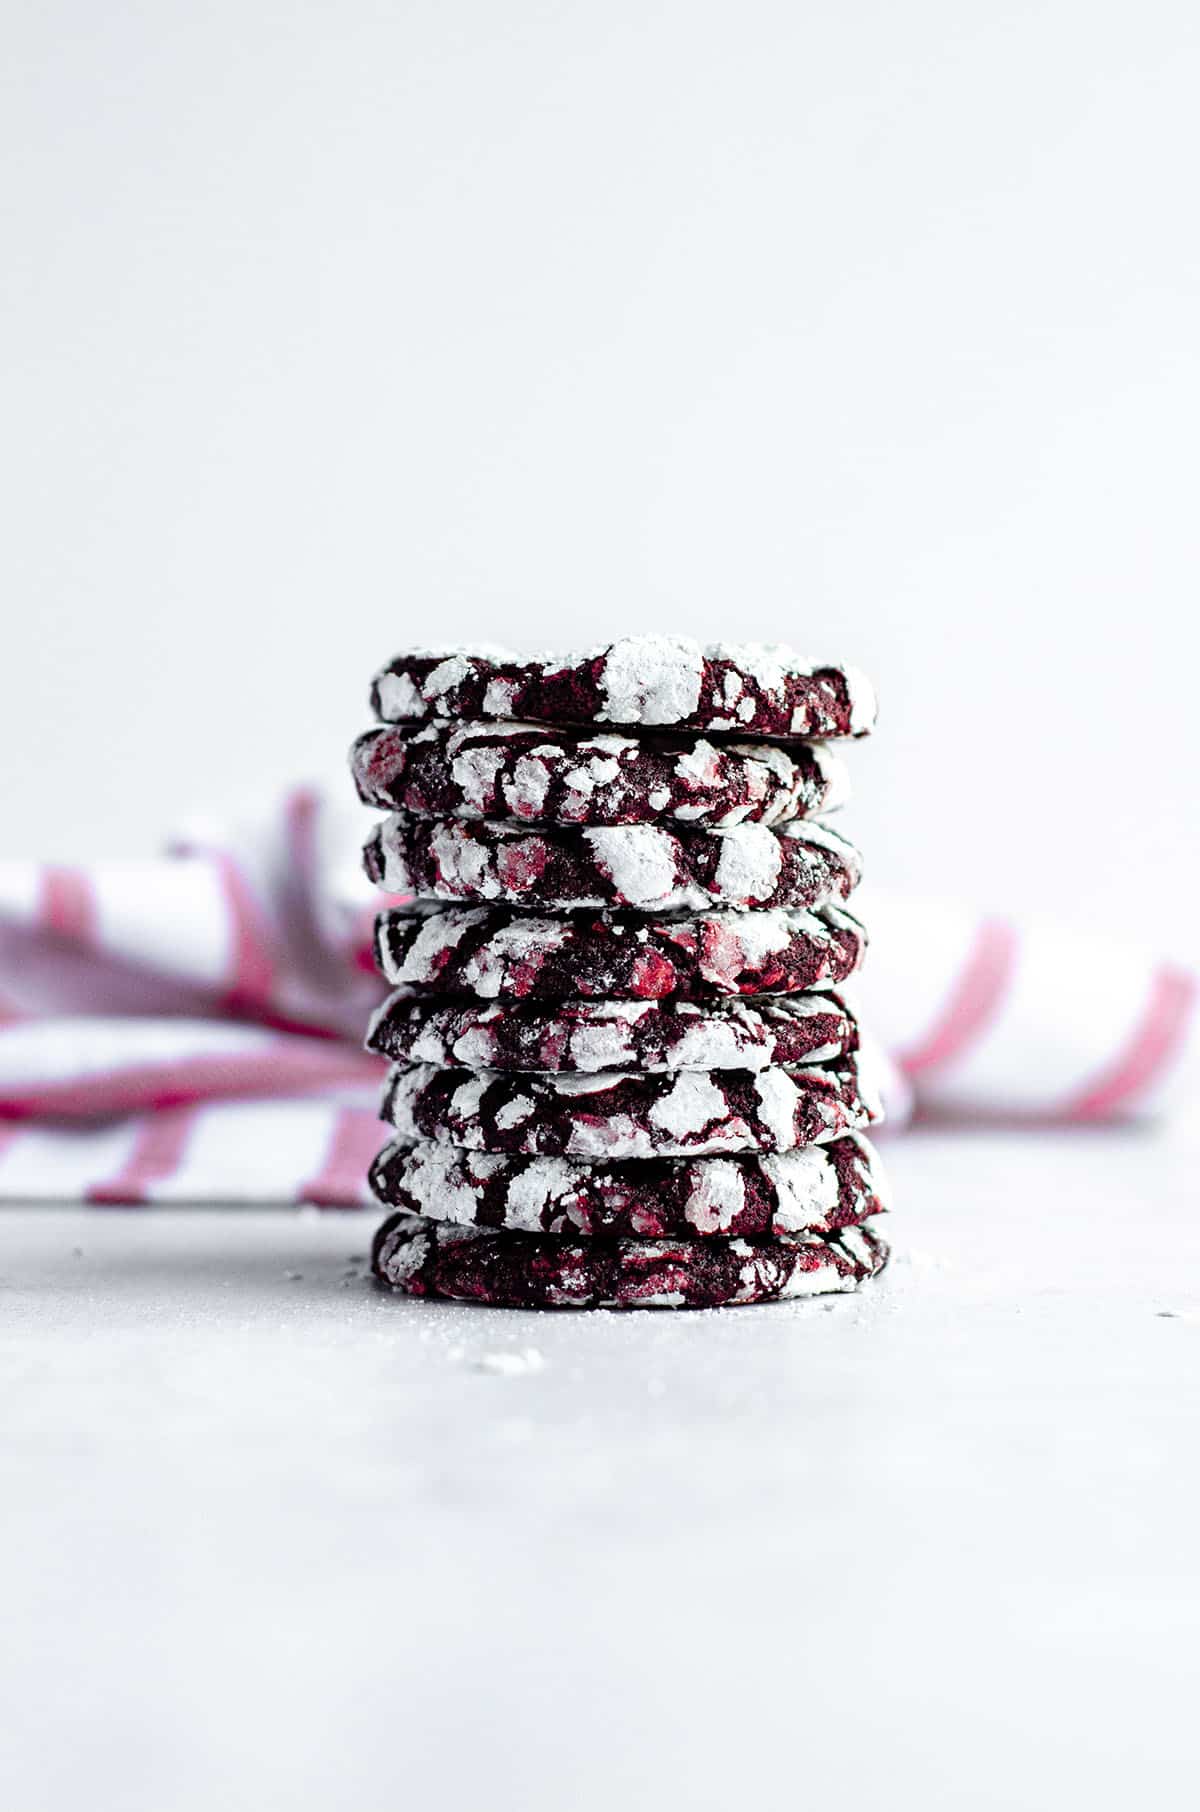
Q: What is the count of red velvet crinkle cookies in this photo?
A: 8